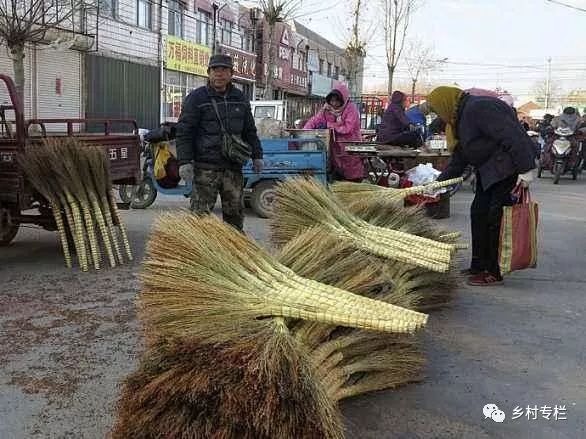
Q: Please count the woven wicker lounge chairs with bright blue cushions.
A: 0